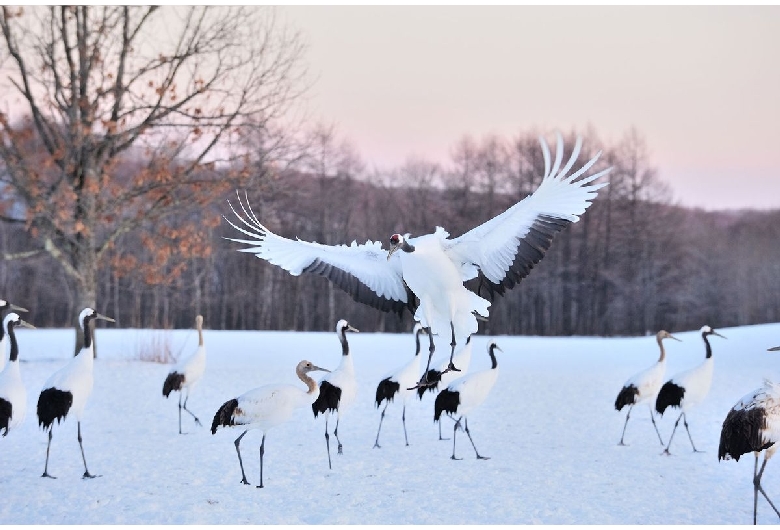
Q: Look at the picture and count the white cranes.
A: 13